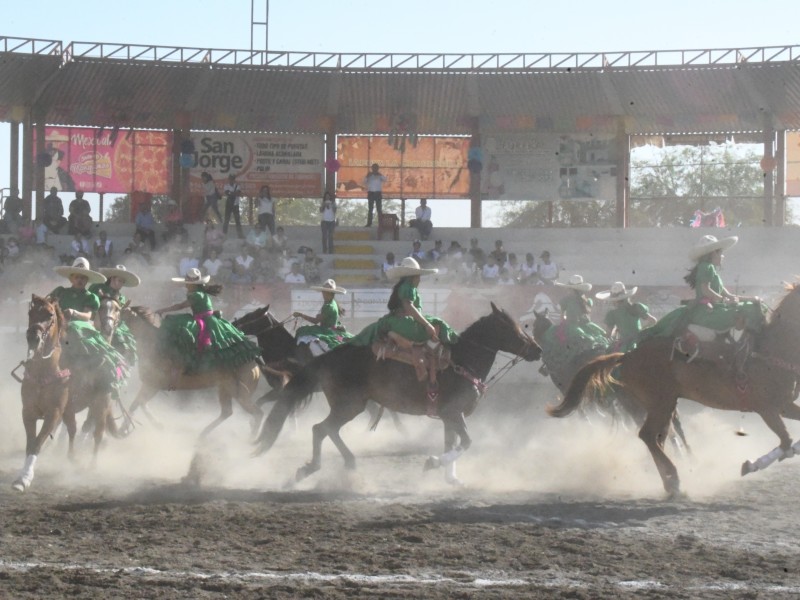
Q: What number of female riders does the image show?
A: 8